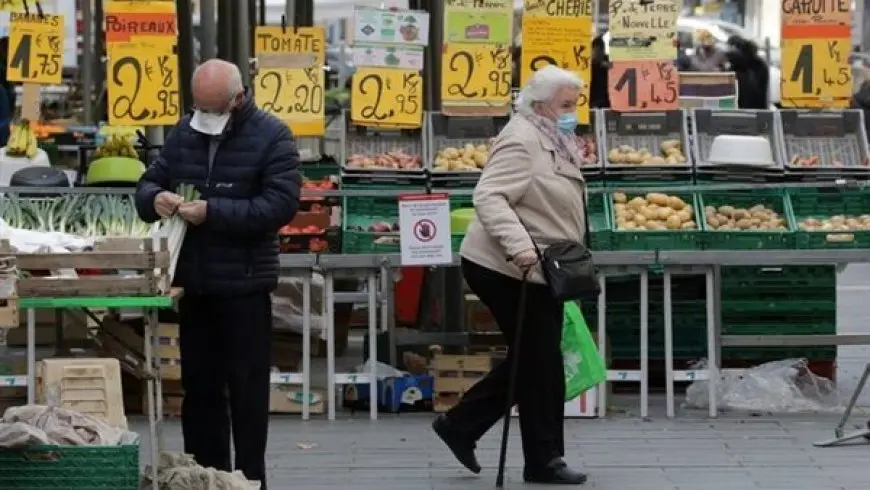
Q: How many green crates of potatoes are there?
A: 3